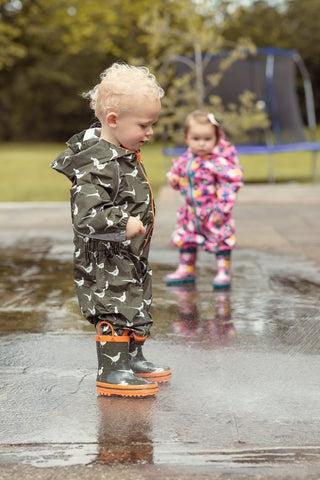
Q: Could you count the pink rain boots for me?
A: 2